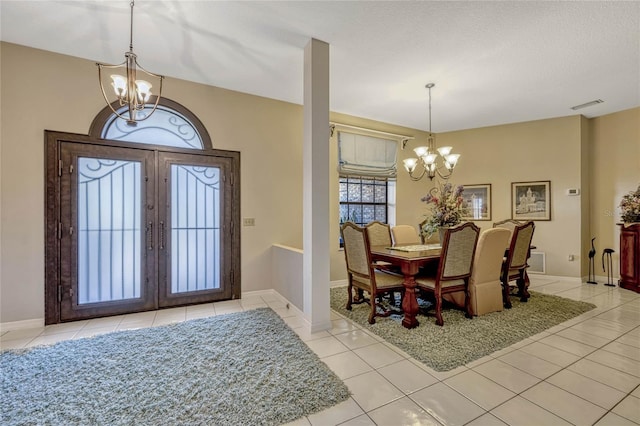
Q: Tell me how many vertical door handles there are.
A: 2